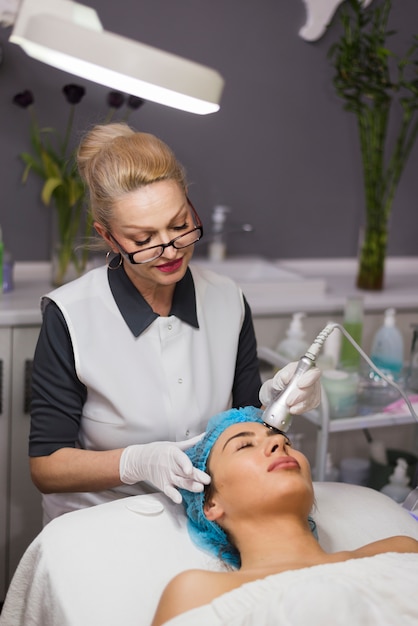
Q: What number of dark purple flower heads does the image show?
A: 4